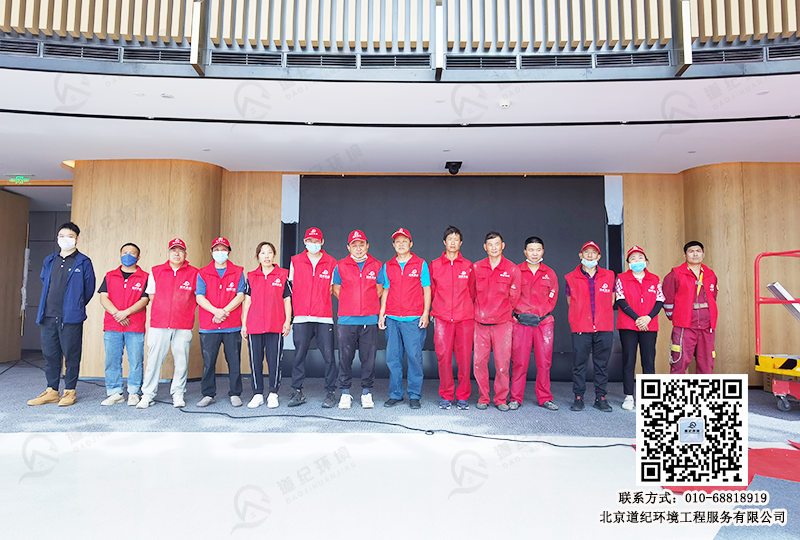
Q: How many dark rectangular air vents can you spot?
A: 11